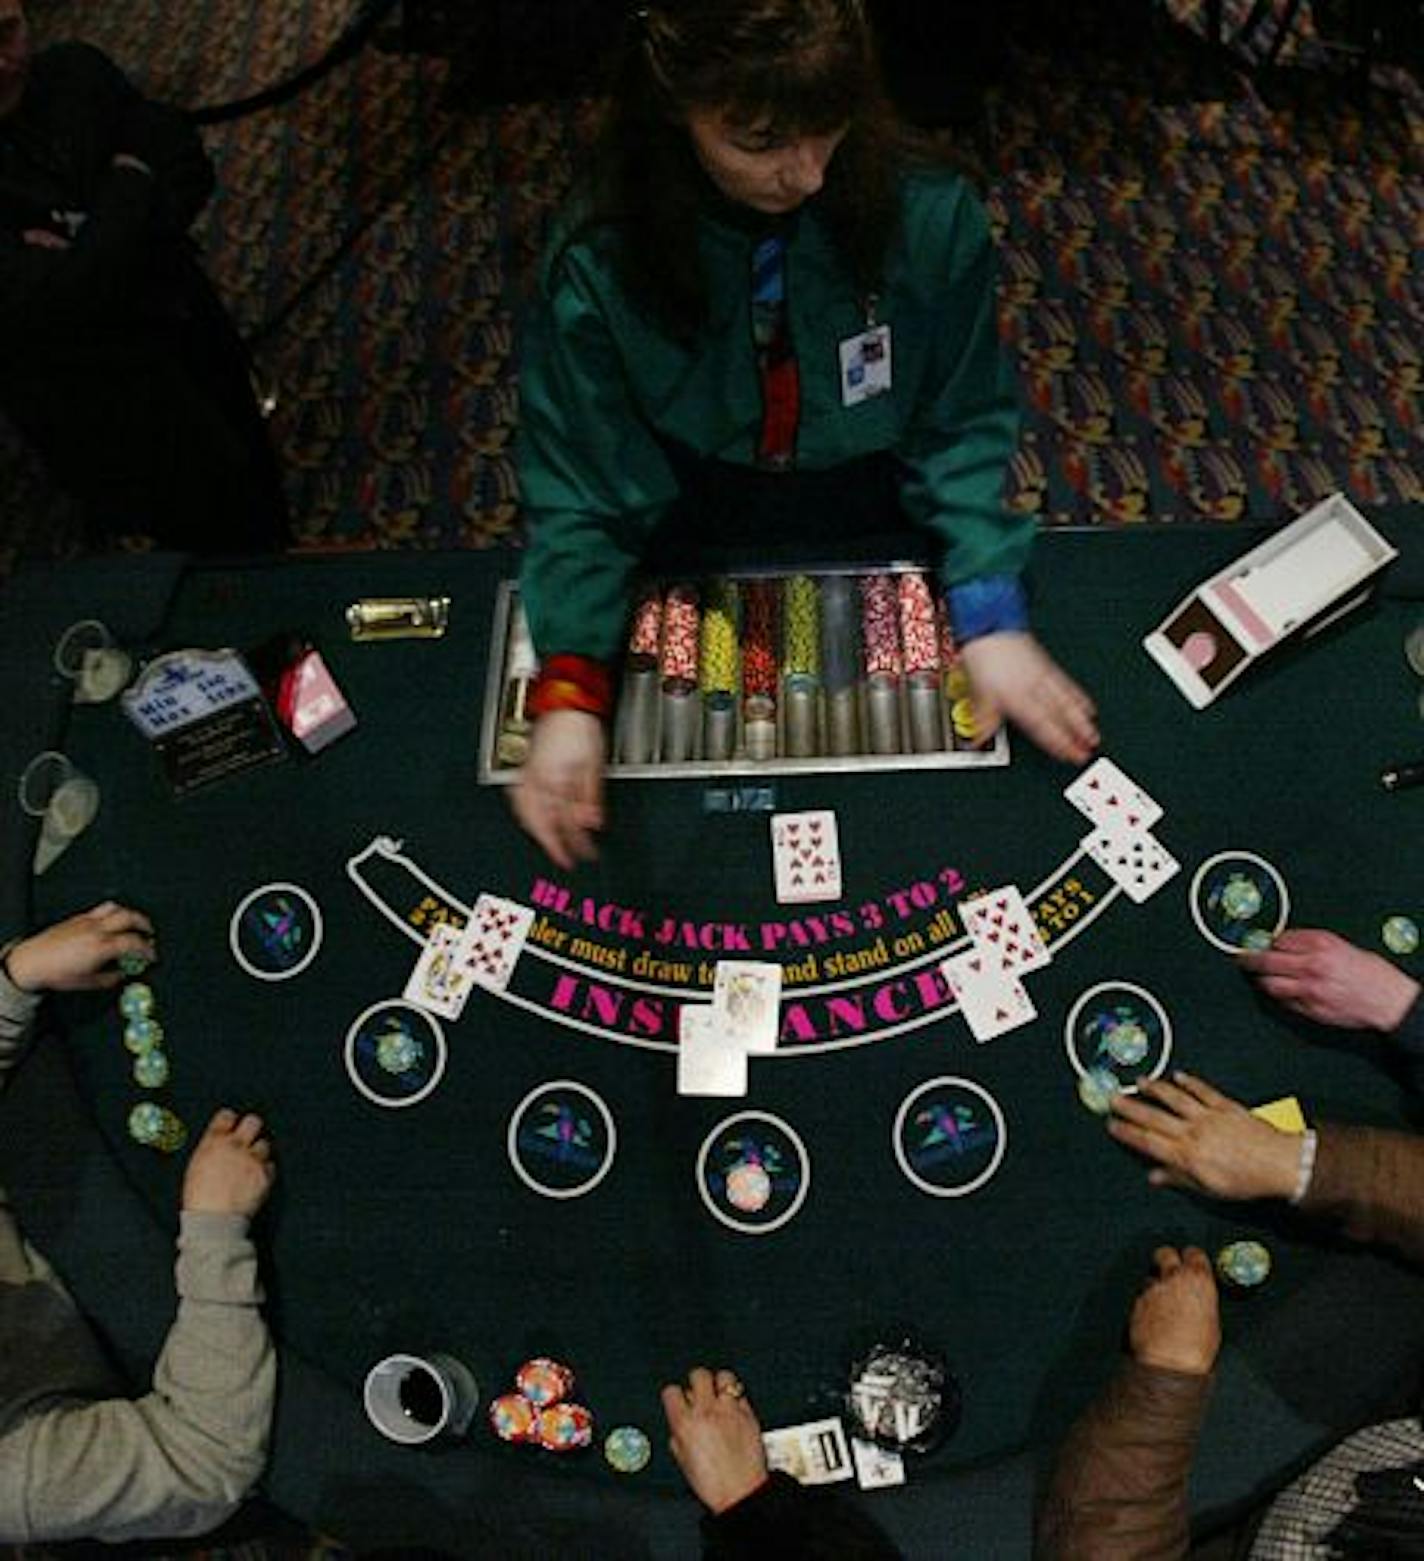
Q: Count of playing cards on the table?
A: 9